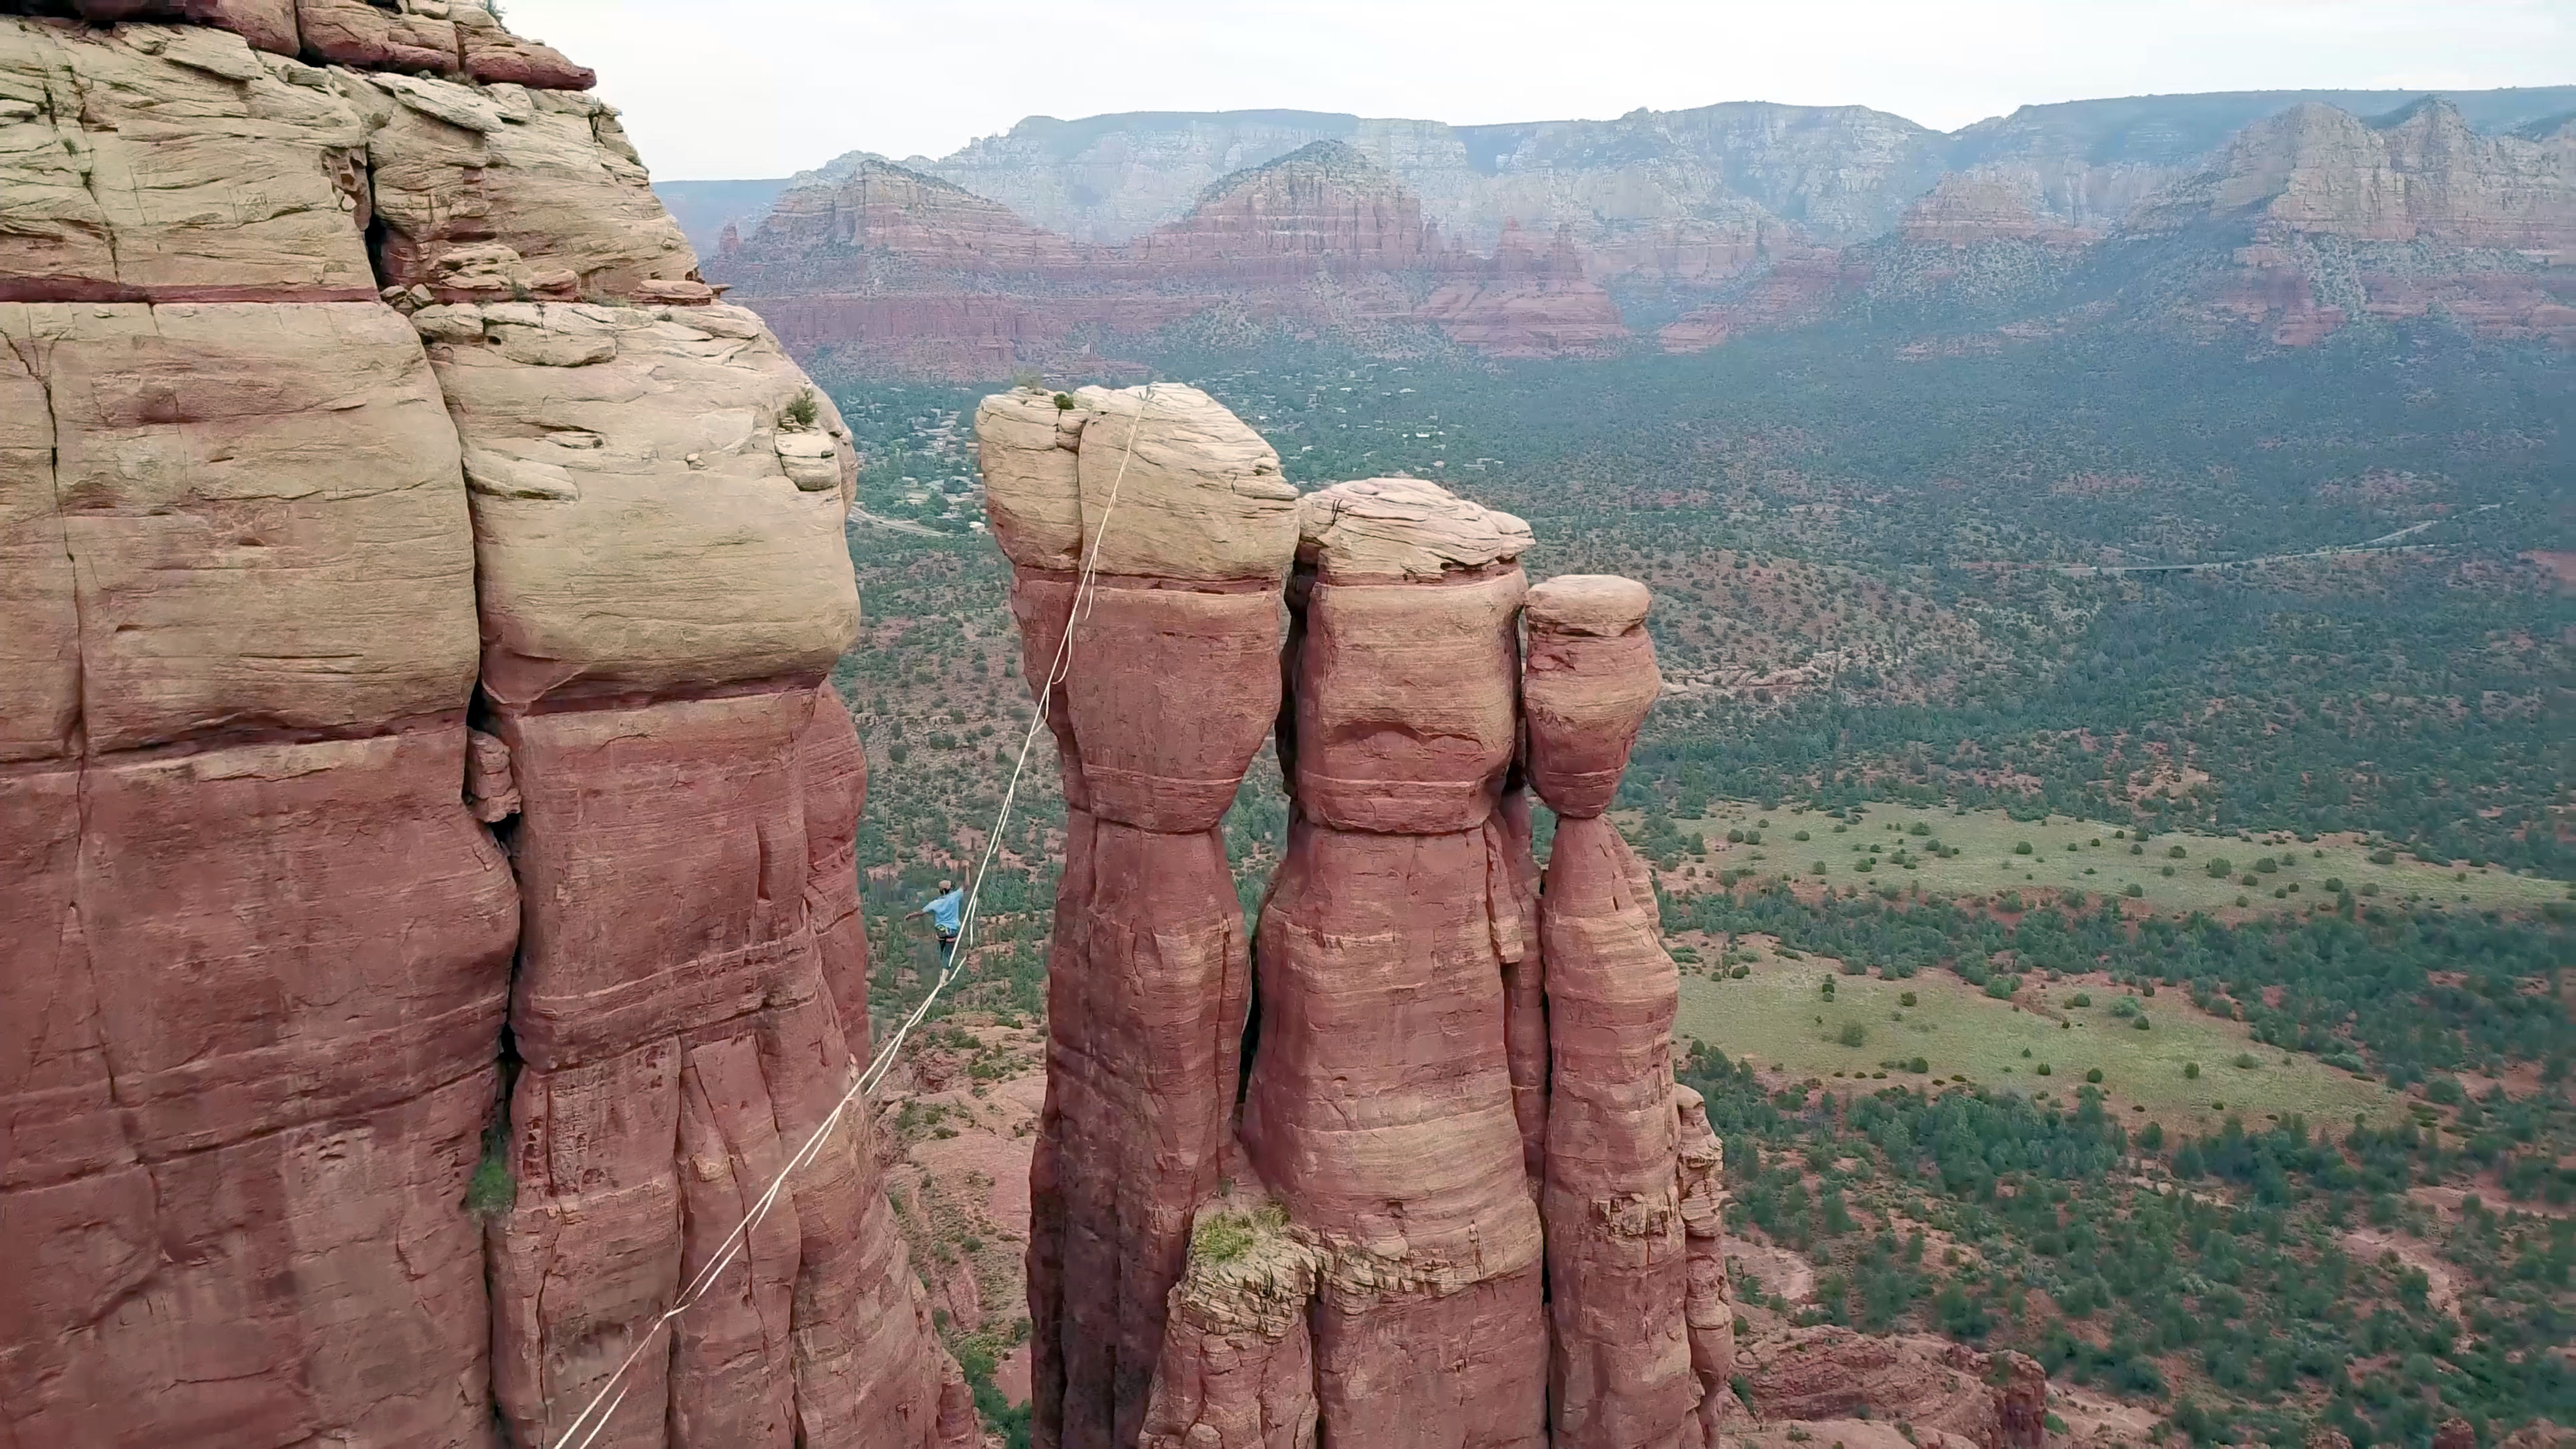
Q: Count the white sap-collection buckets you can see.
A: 0